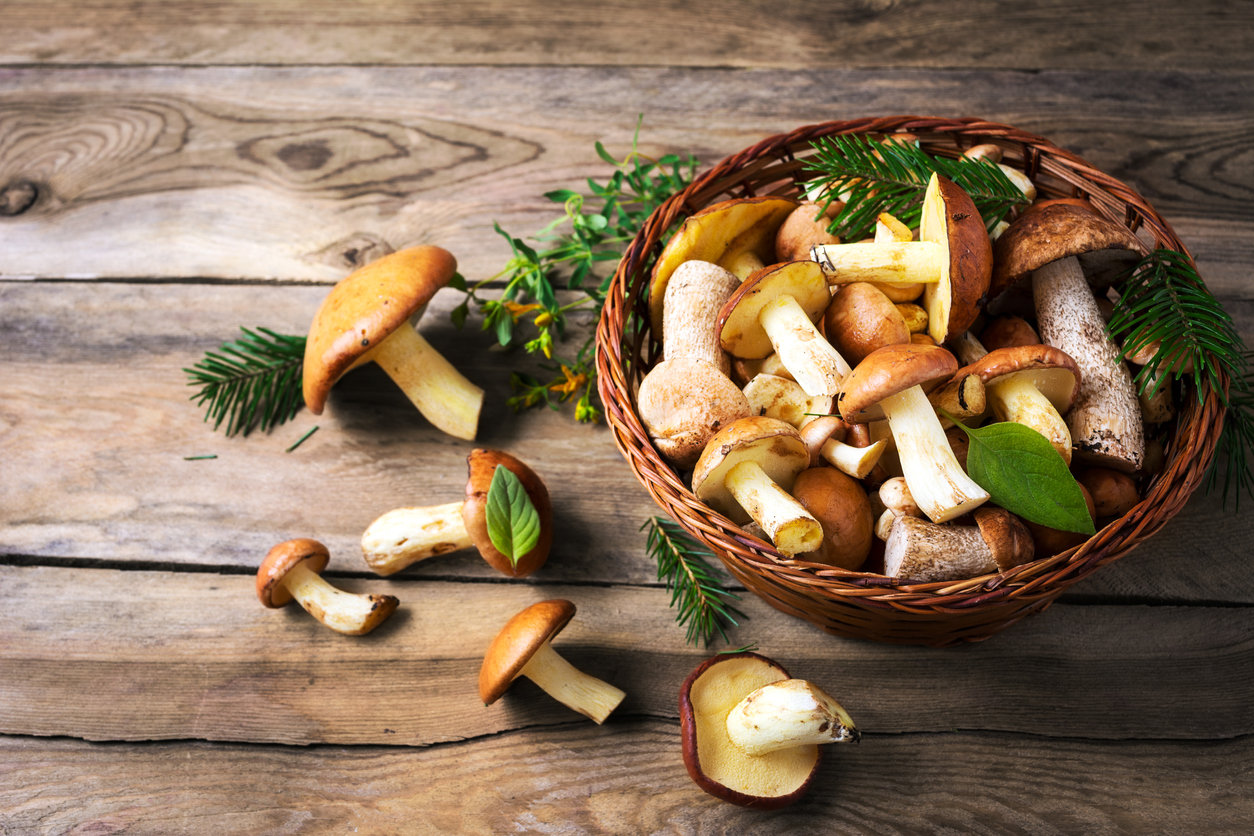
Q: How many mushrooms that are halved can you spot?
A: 0